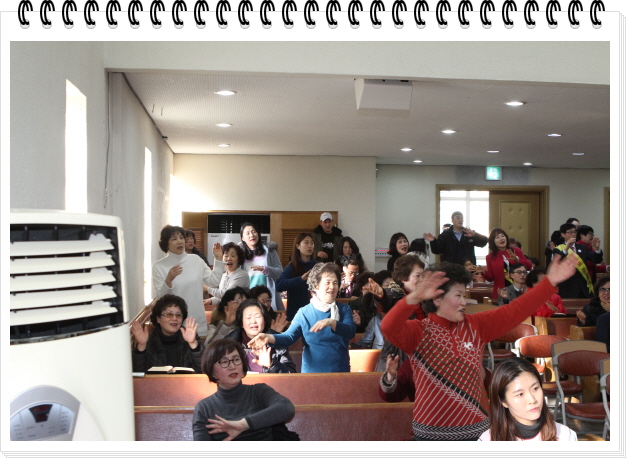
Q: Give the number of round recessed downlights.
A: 11